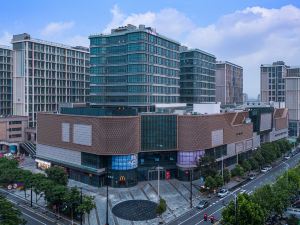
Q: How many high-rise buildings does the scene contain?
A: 7